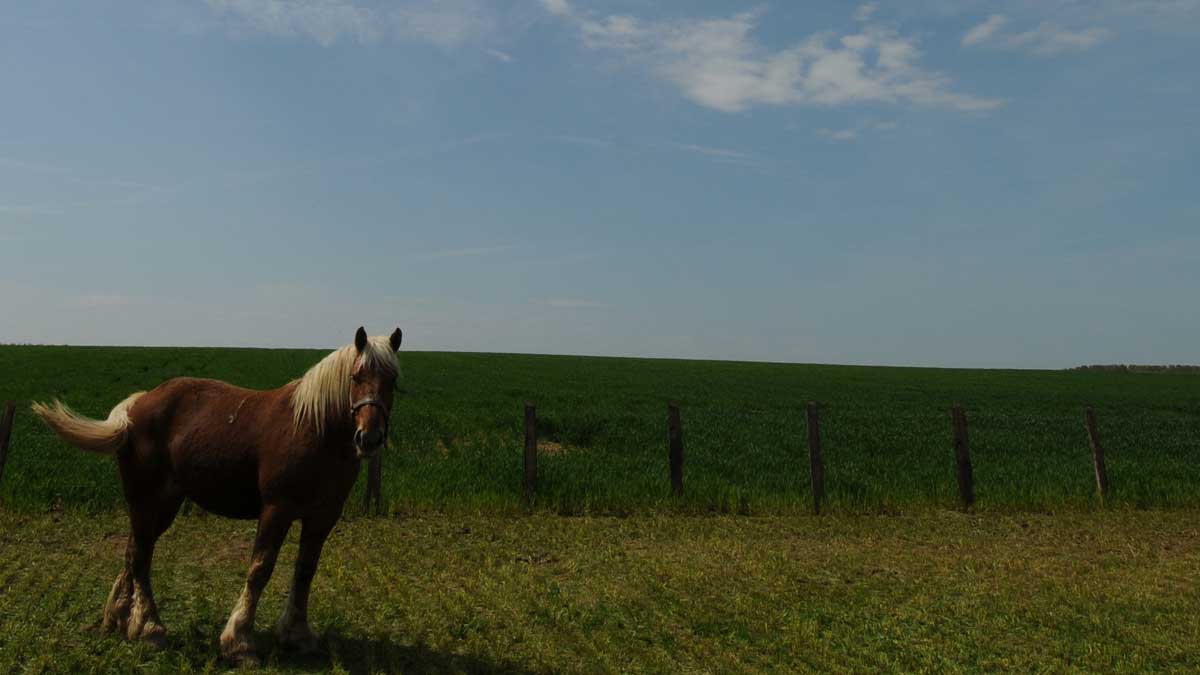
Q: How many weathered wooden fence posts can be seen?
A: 7